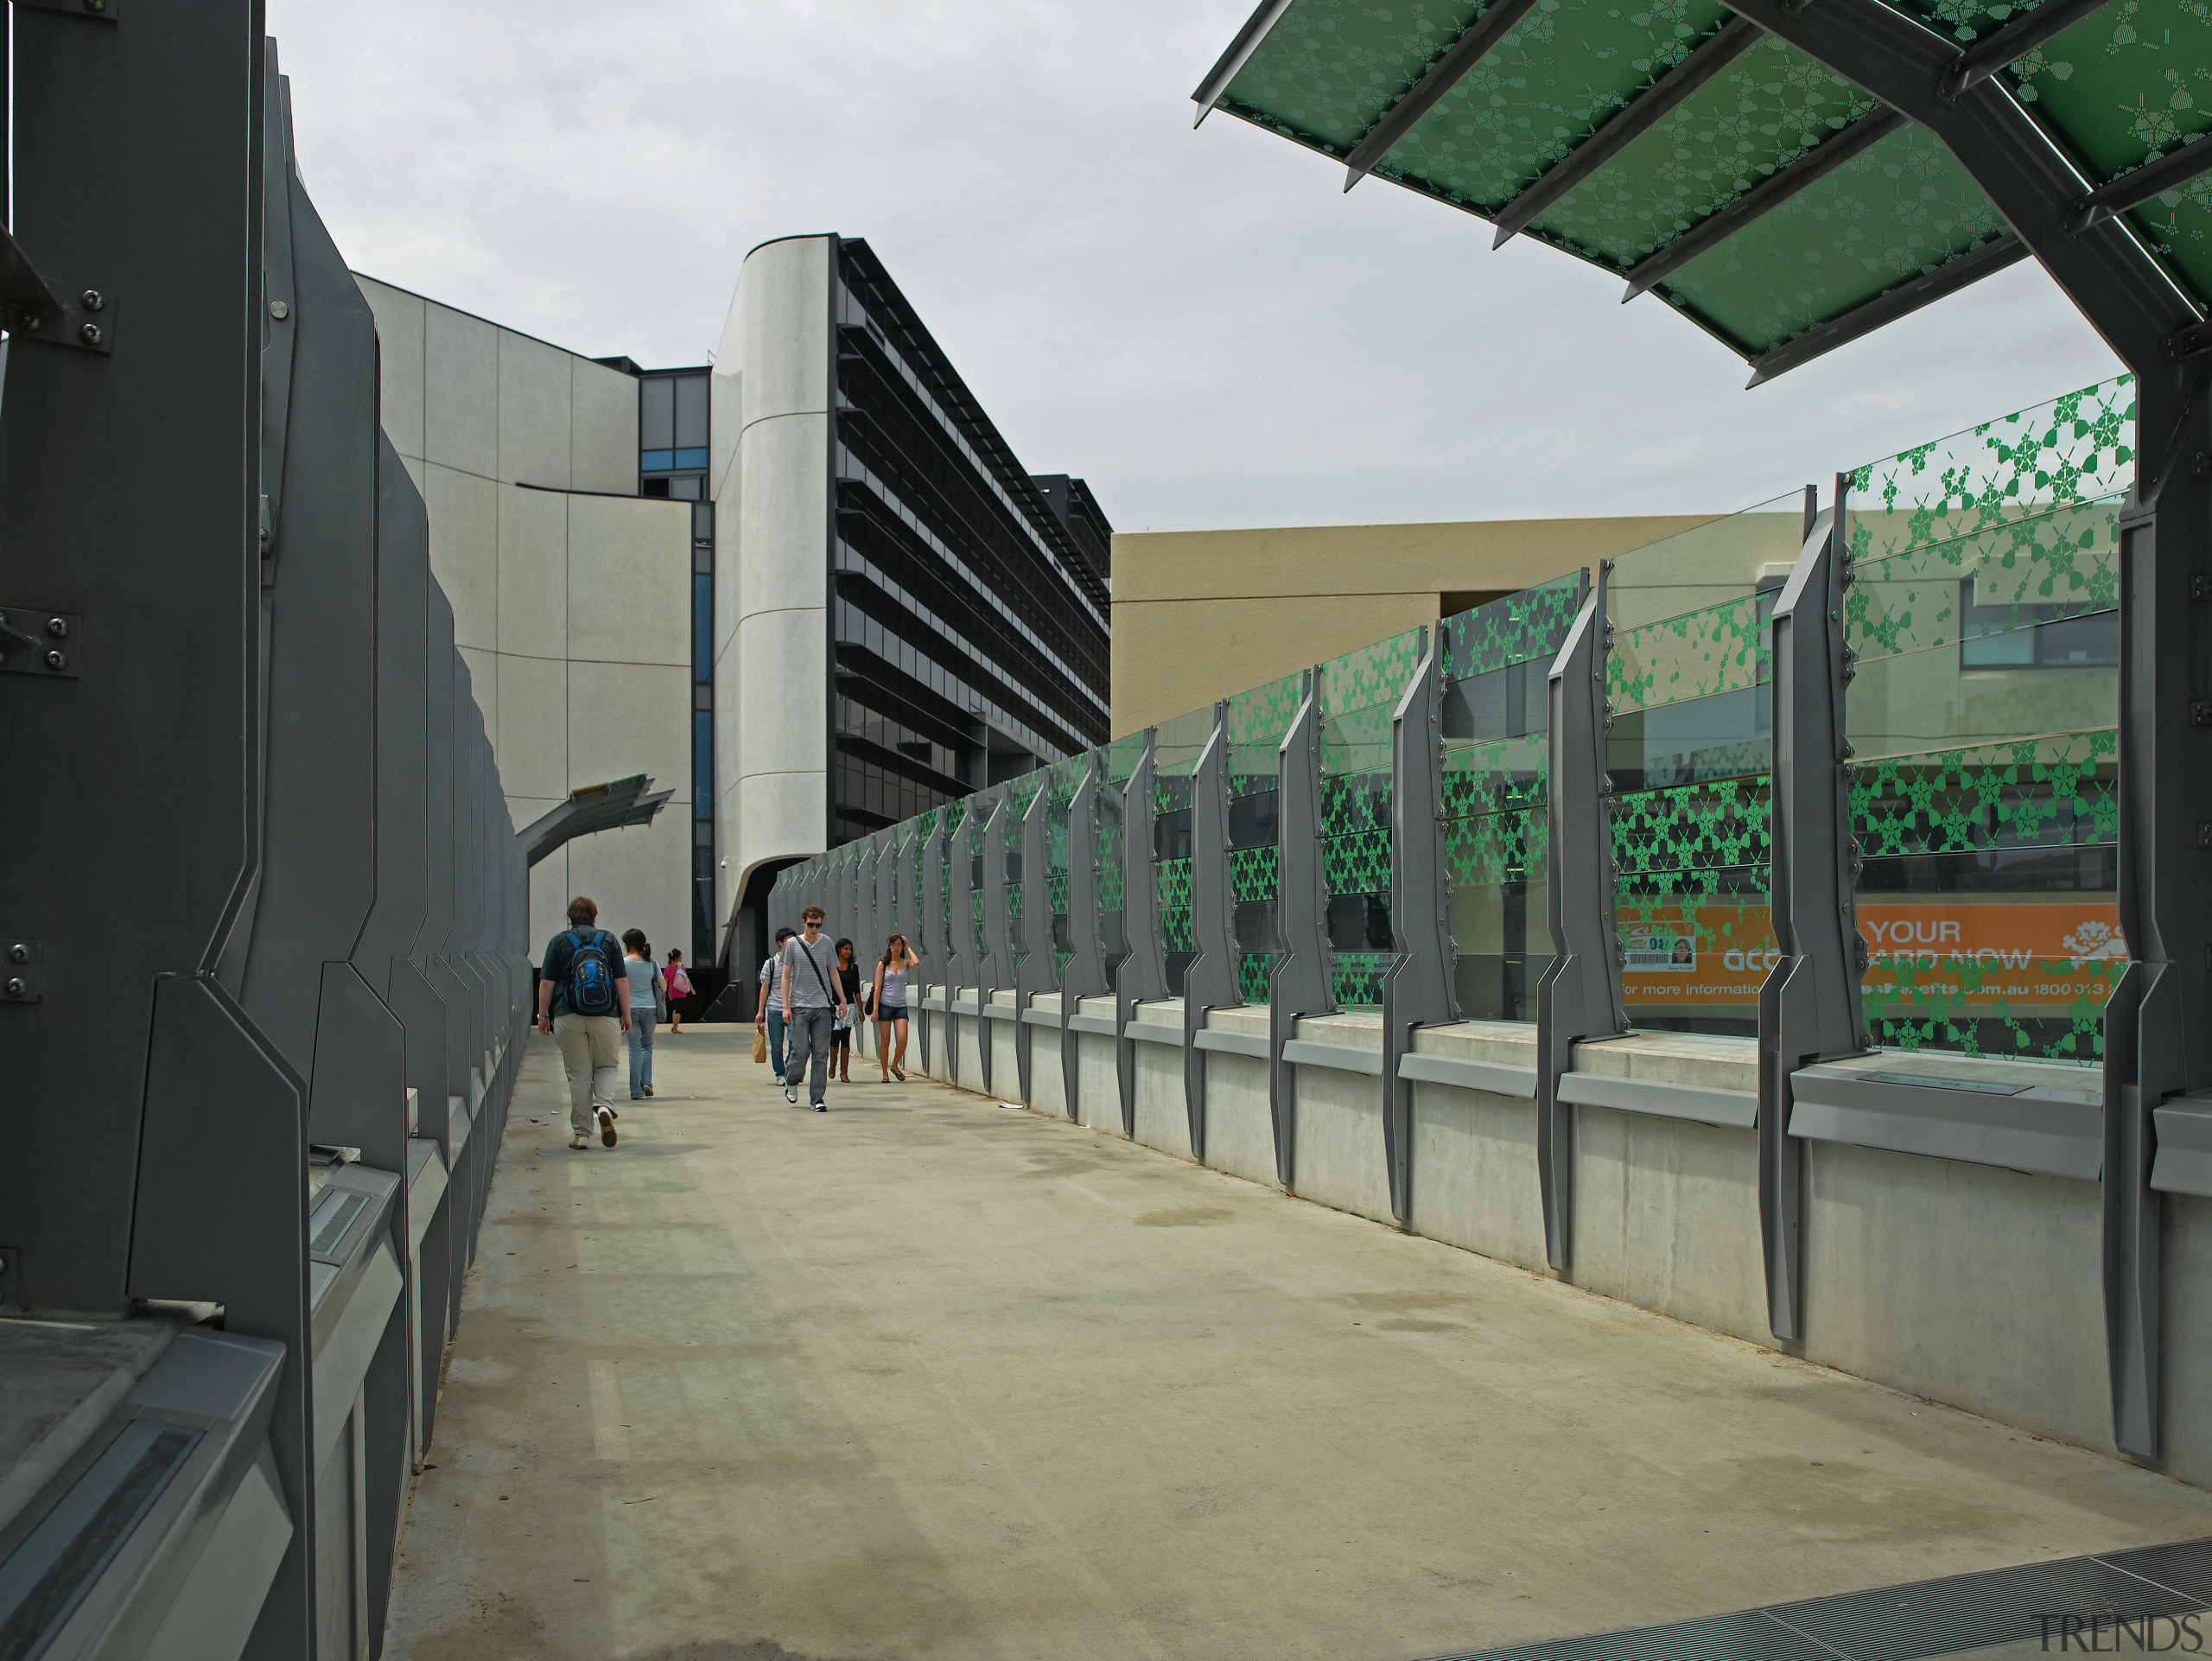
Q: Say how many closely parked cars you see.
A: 0